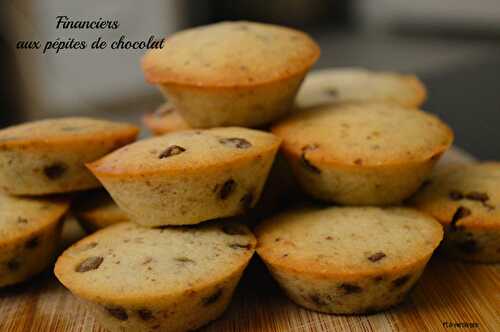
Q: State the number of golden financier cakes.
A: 11